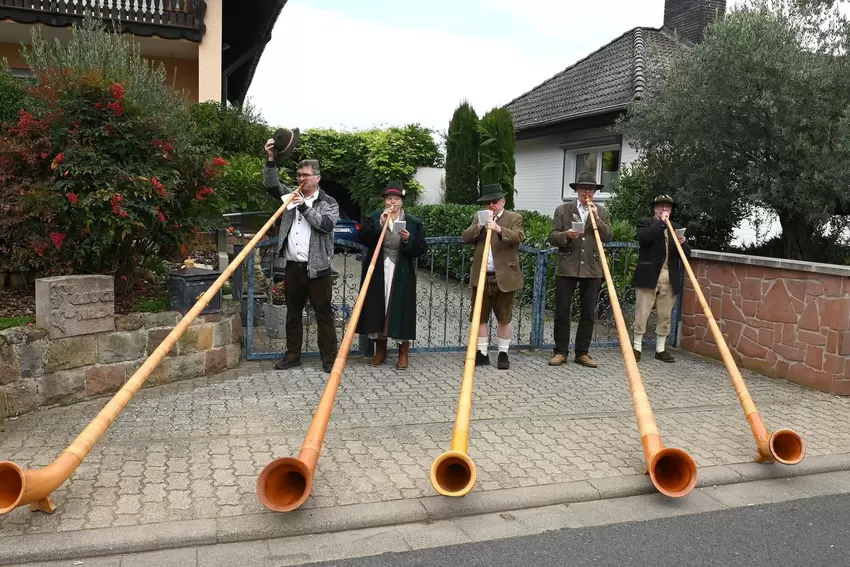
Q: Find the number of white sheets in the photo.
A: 5